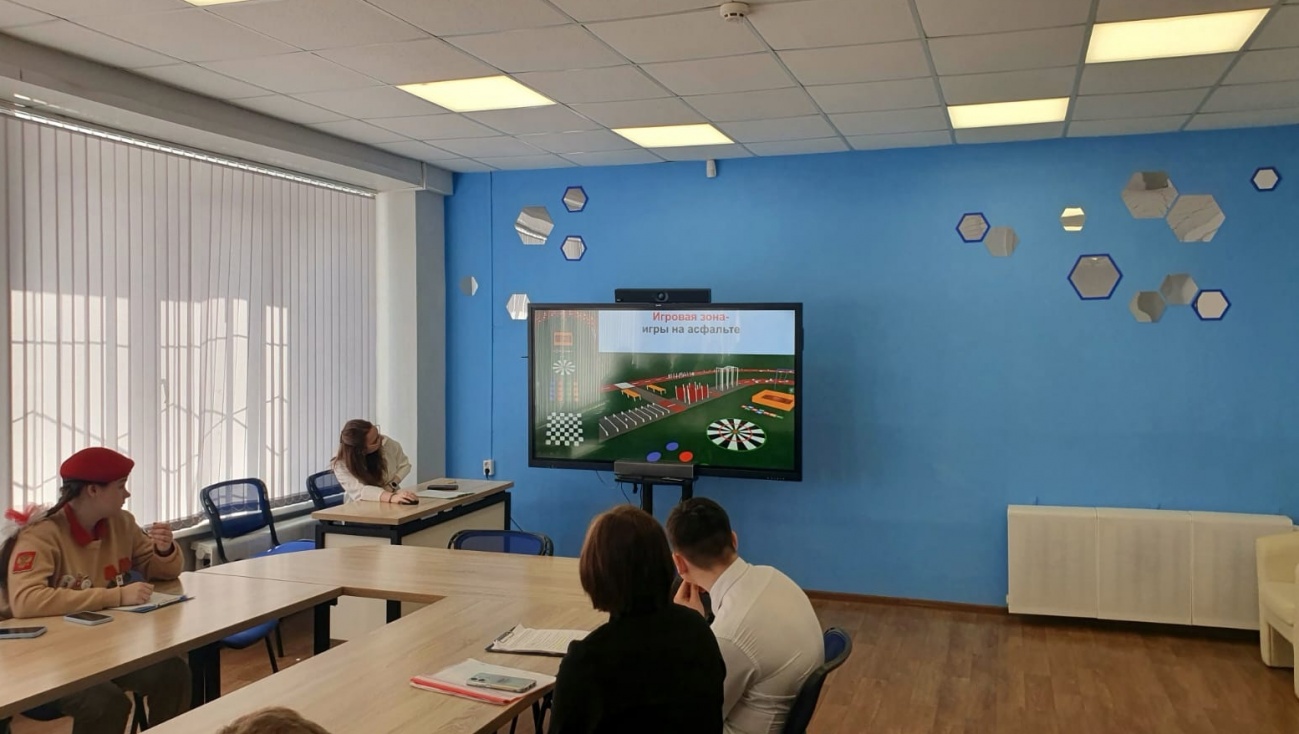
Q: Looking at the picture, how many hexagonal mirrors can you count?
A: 15